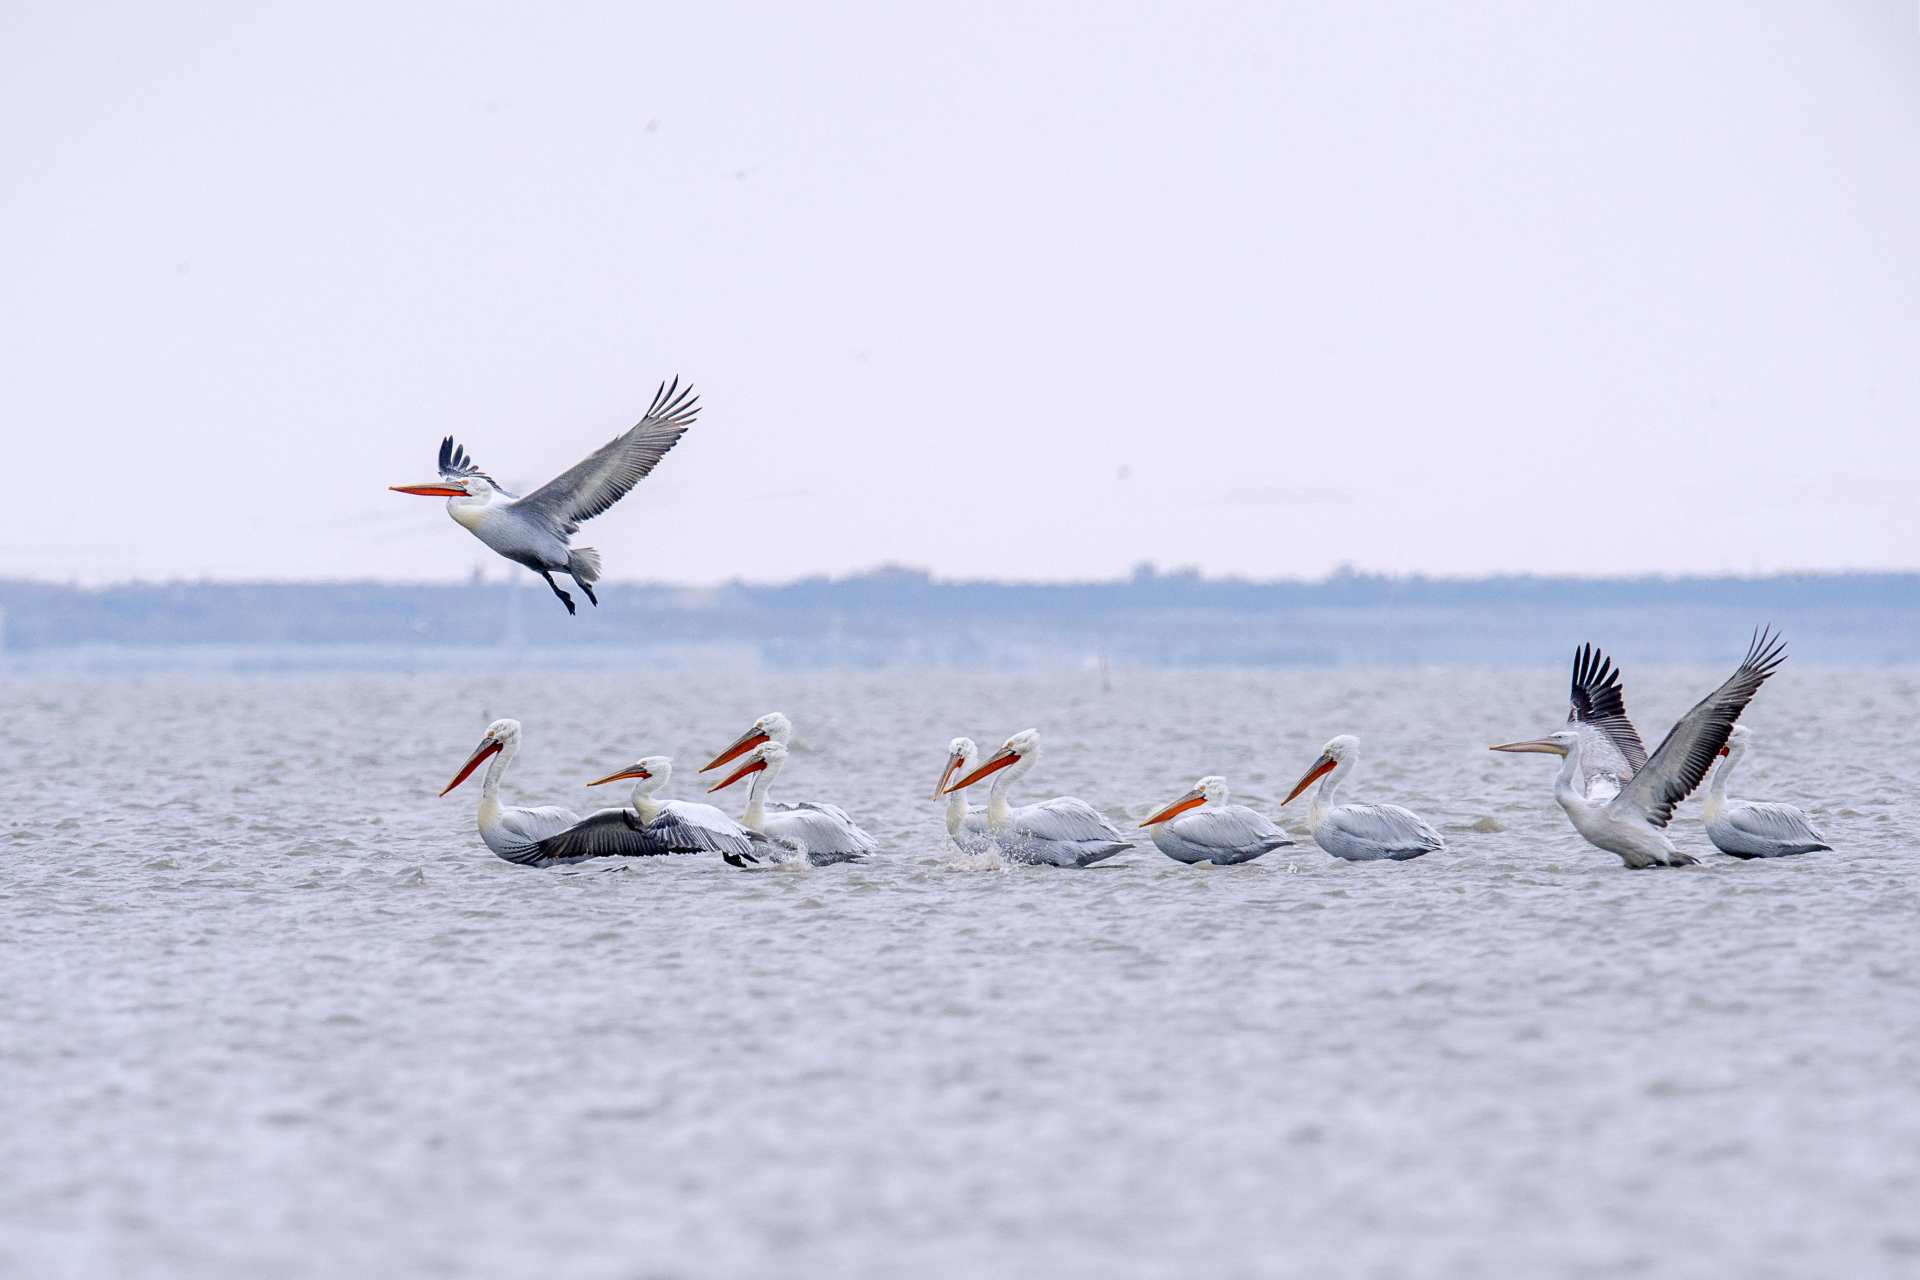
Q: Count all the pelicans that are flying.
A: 1